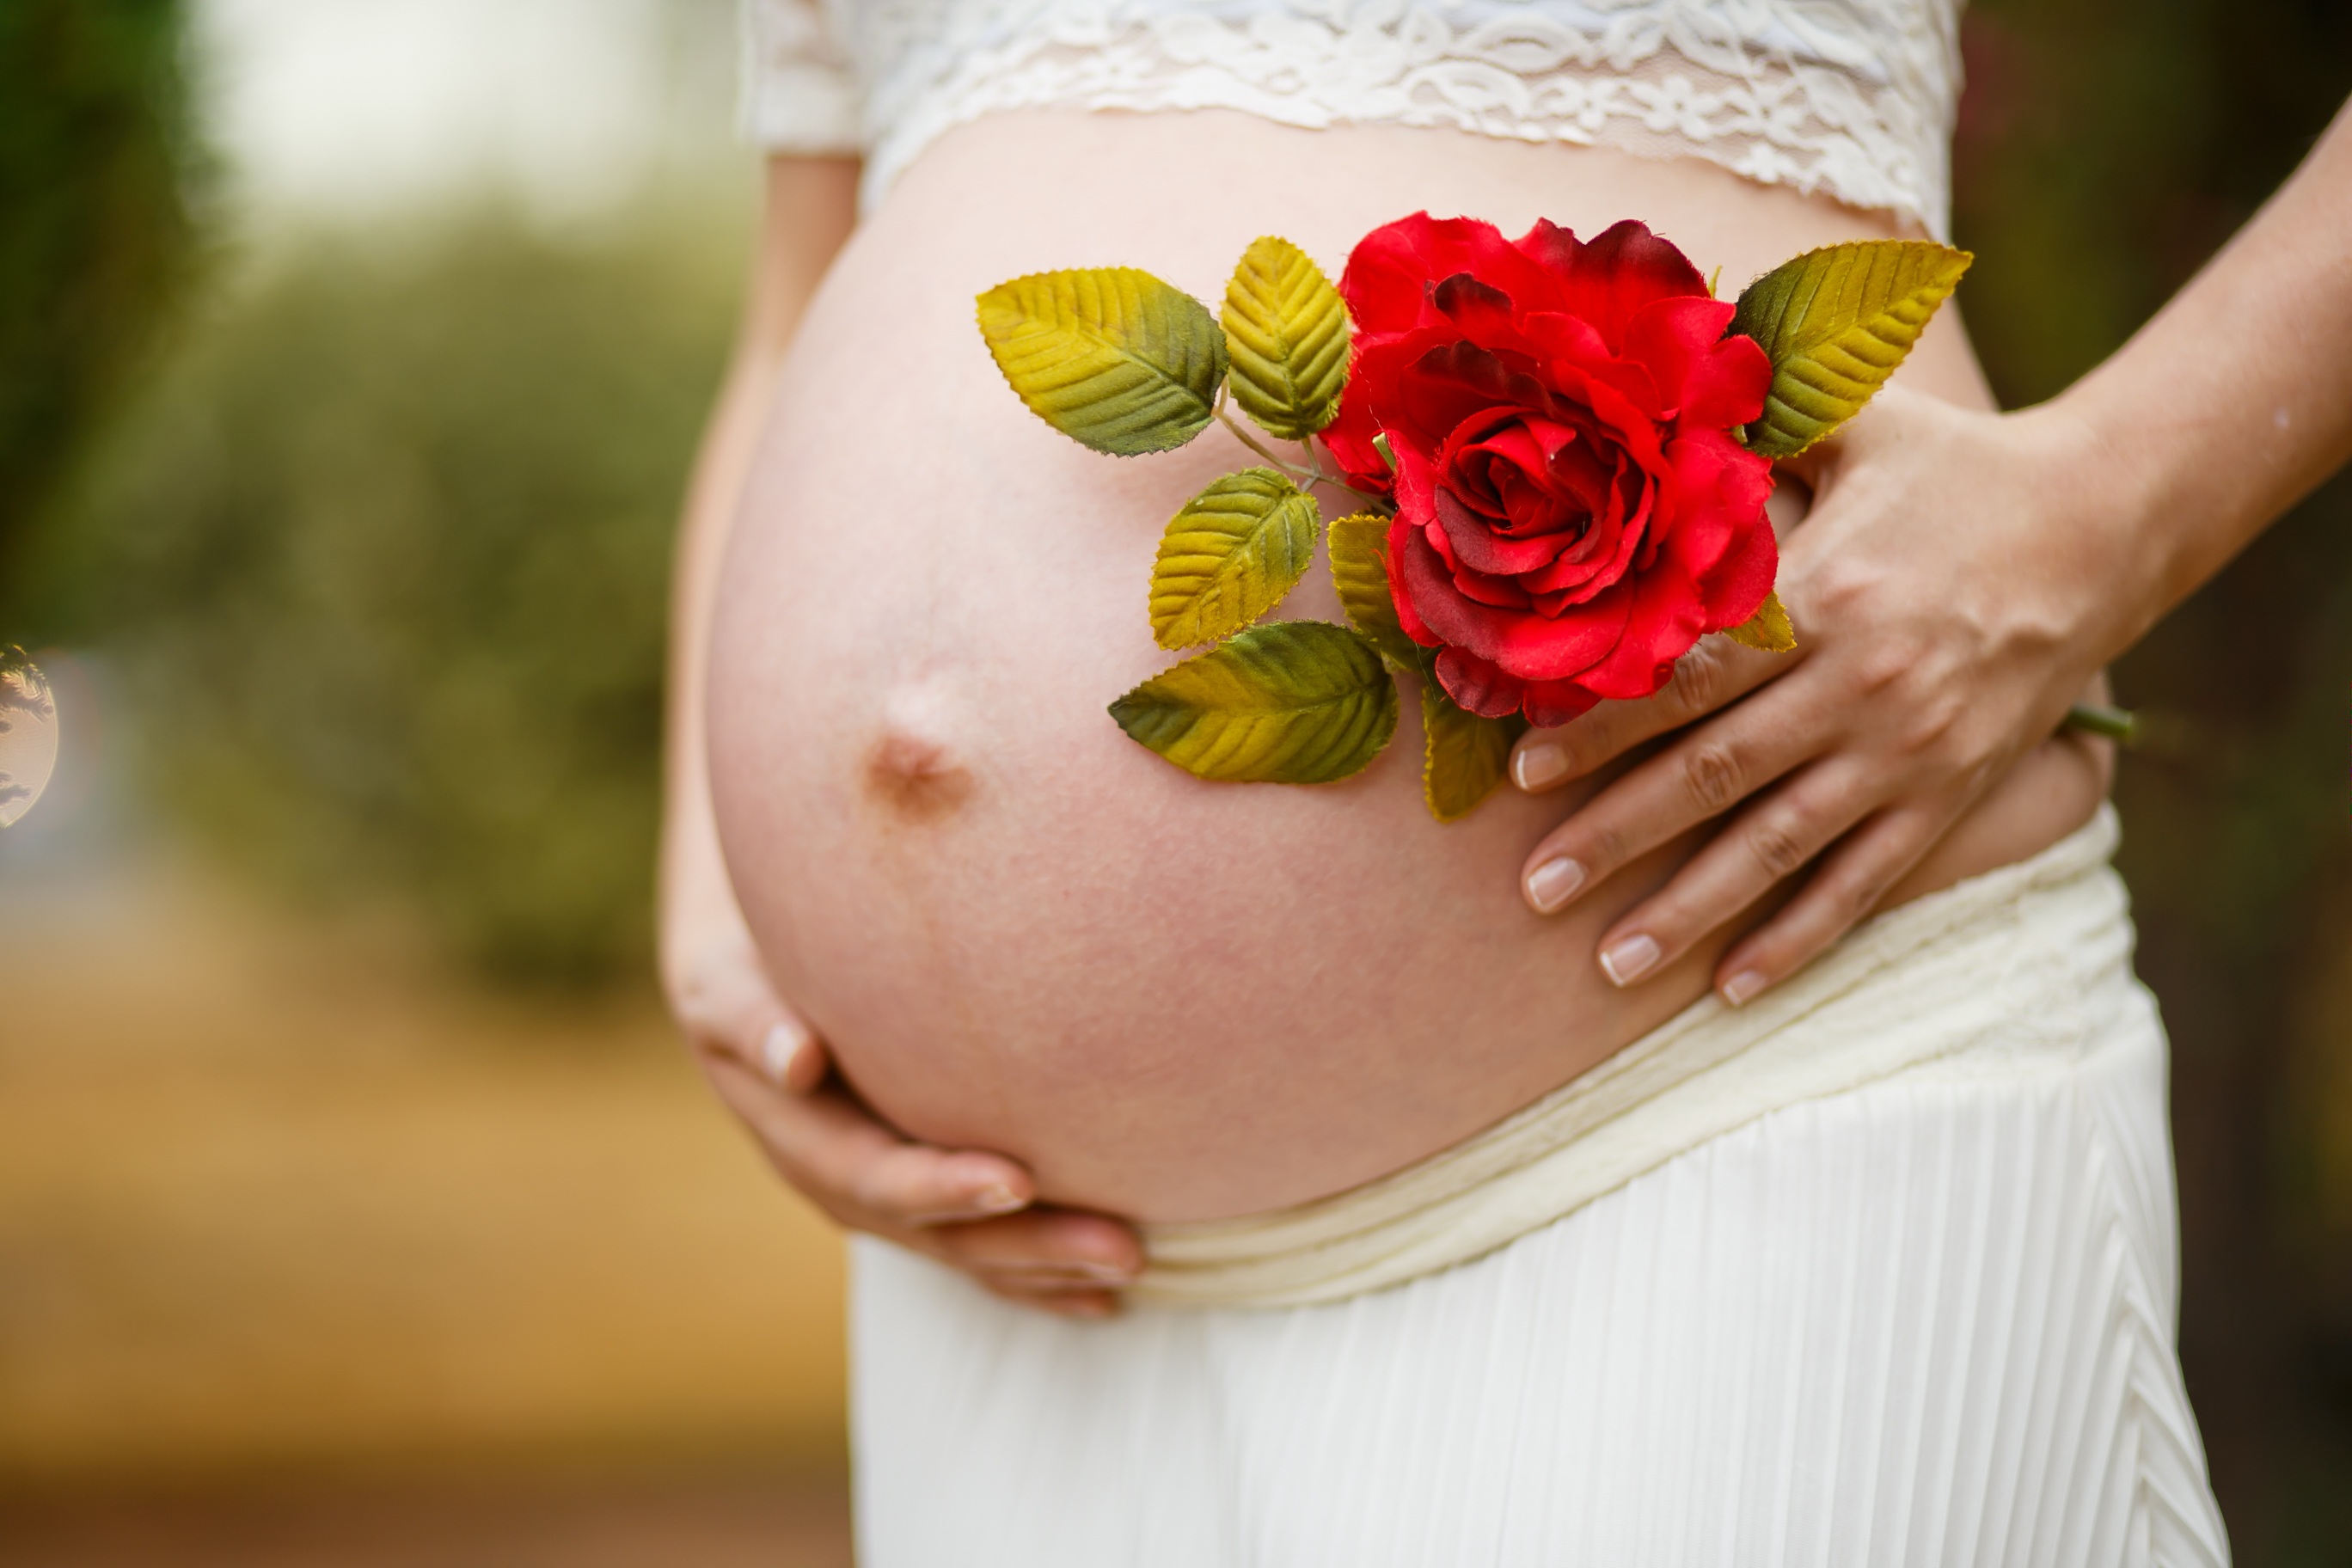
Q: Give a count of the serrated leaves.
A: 8